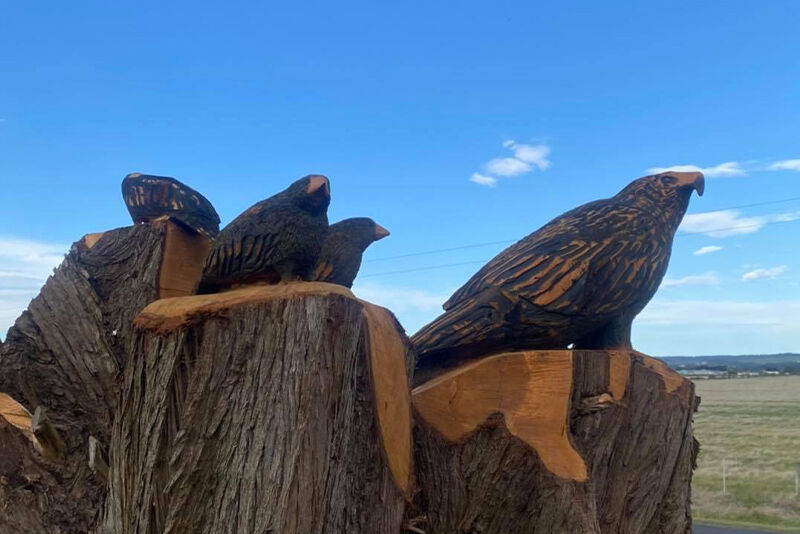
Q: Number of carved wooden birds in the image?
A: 4